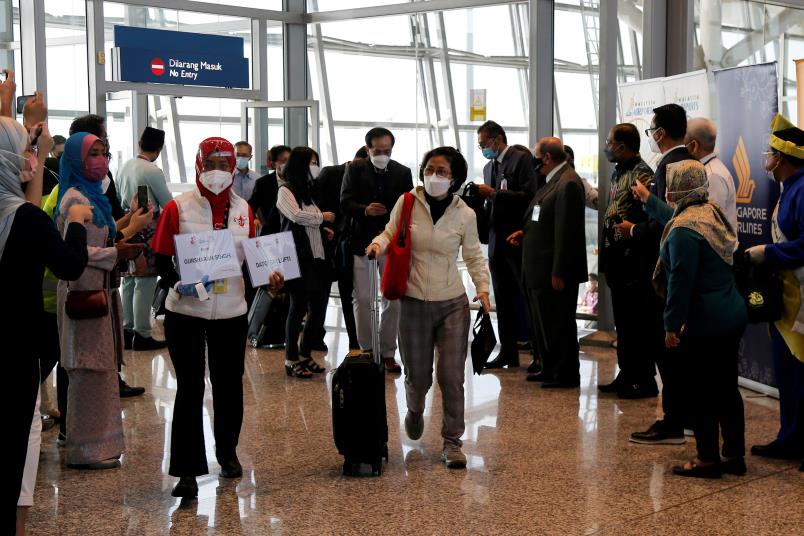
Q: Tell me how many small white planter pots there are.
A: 0